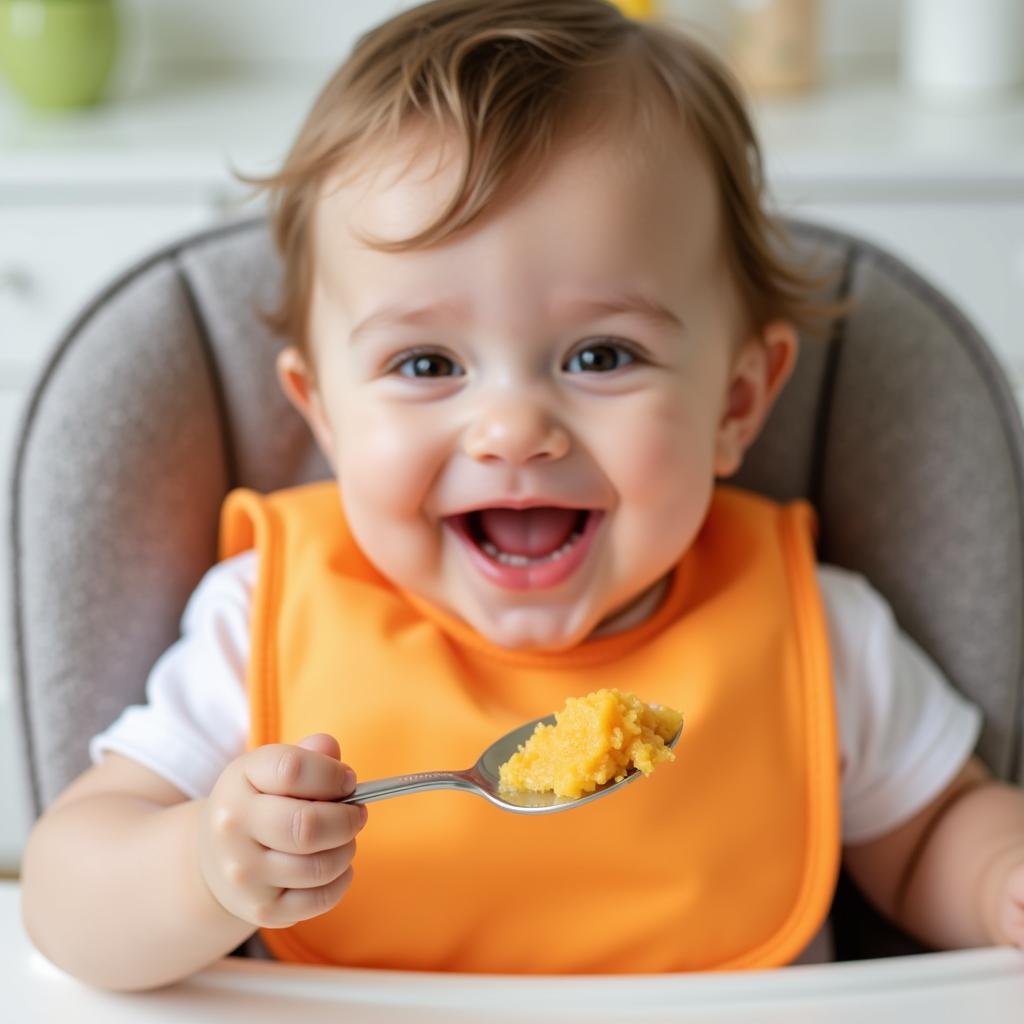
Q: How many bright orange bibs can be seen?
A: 1